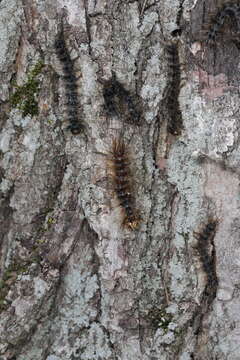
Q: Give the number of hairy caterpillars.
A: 6